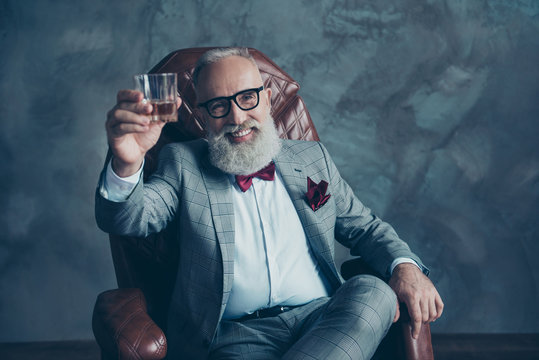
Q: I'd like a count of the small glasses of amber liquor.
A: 1